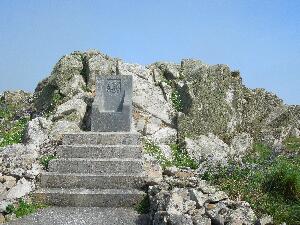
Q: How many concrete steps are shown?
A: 5